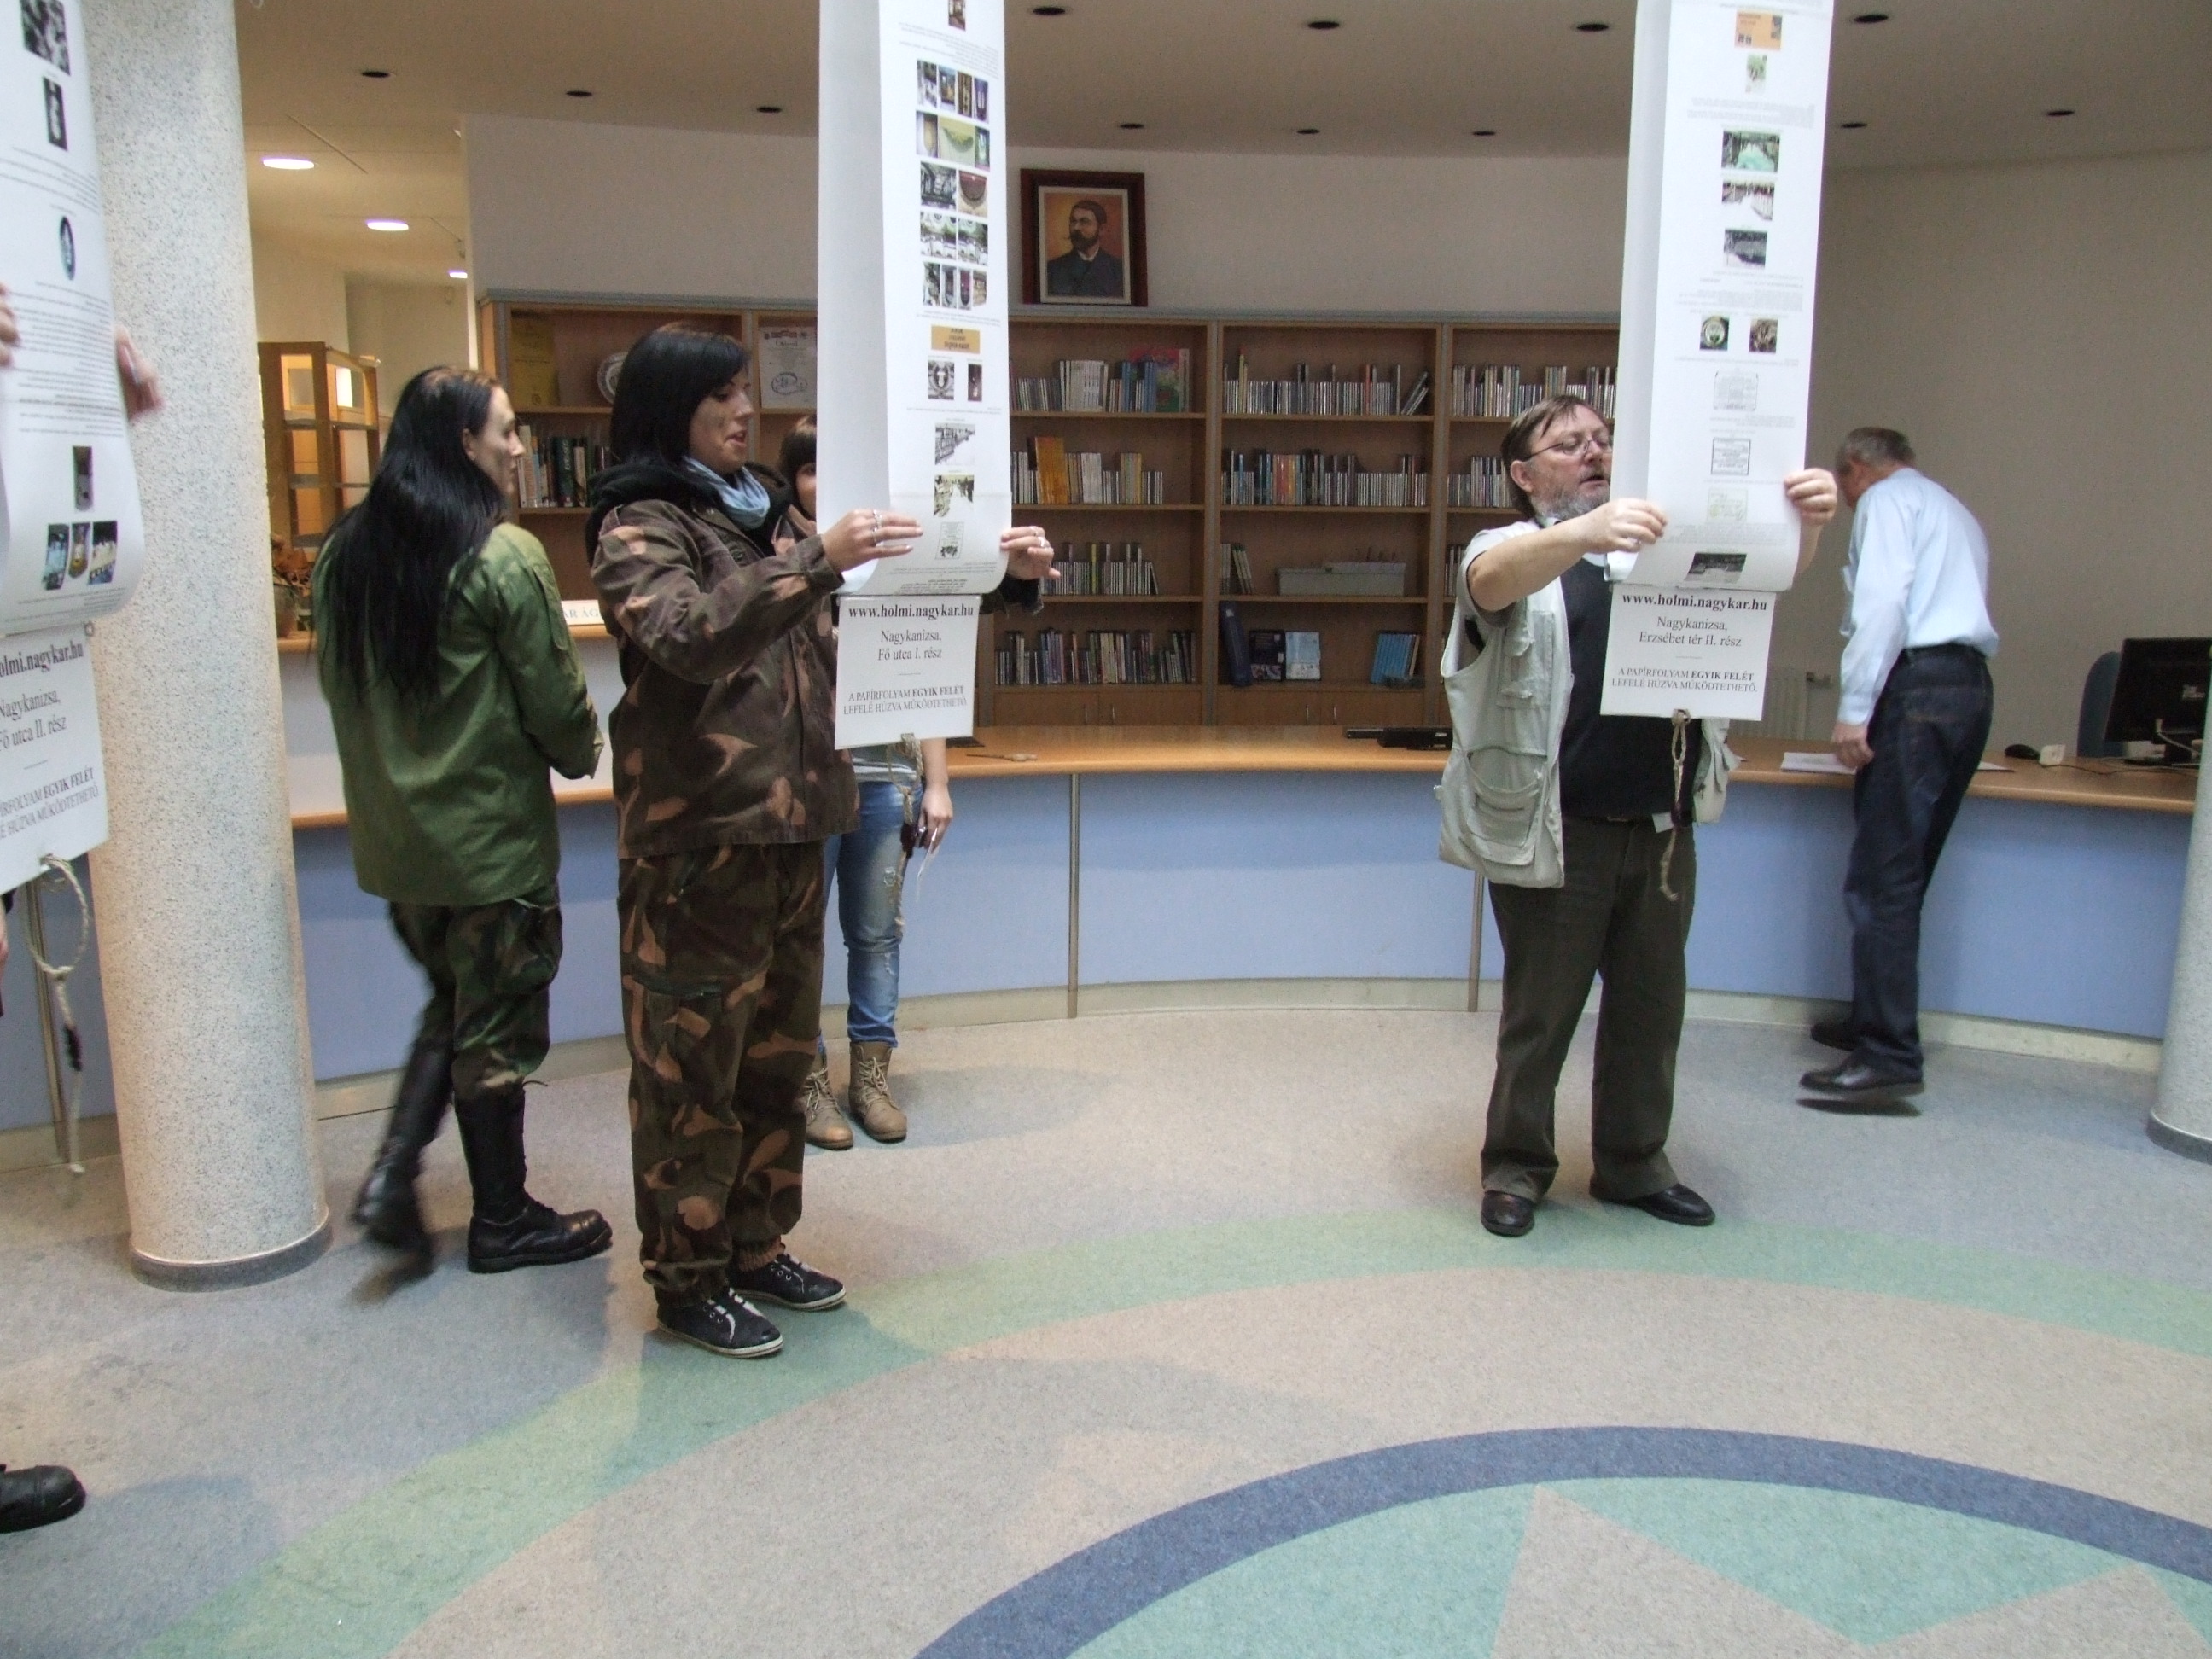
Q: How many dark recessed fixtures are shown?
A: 12